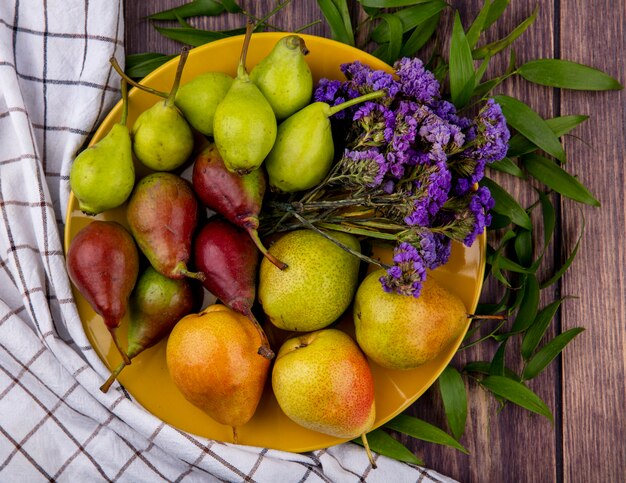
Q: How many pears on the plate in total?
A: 15